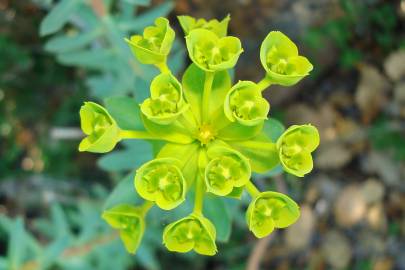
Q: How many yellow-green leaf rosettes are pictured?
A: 13